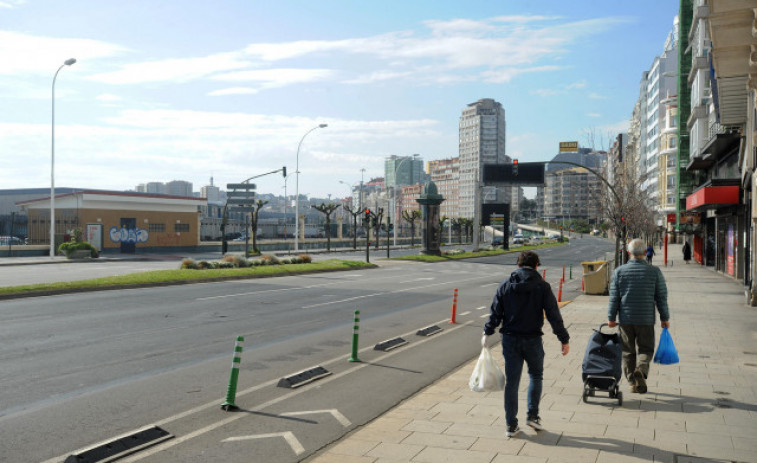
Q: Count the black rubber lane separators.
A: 4